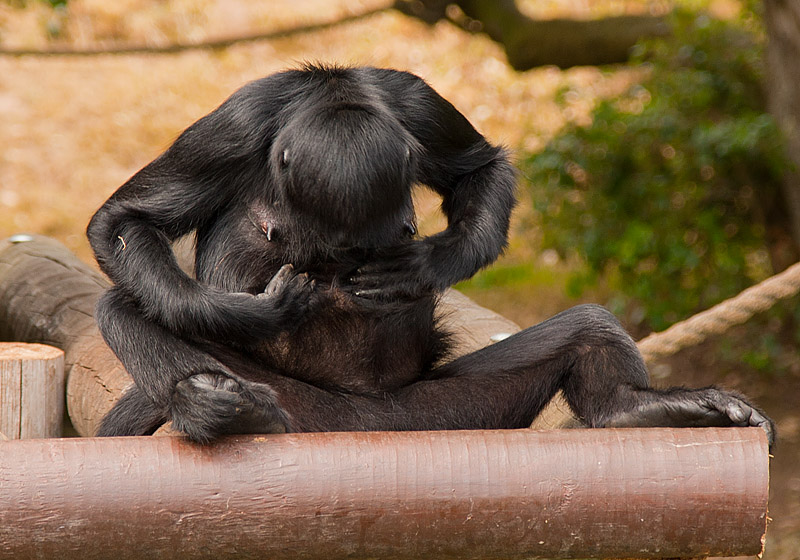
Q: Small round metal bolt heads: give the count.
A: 2